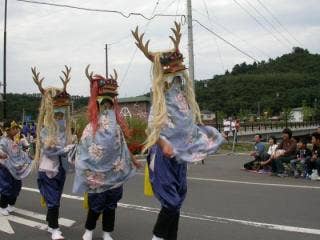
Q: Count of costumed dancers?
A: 4